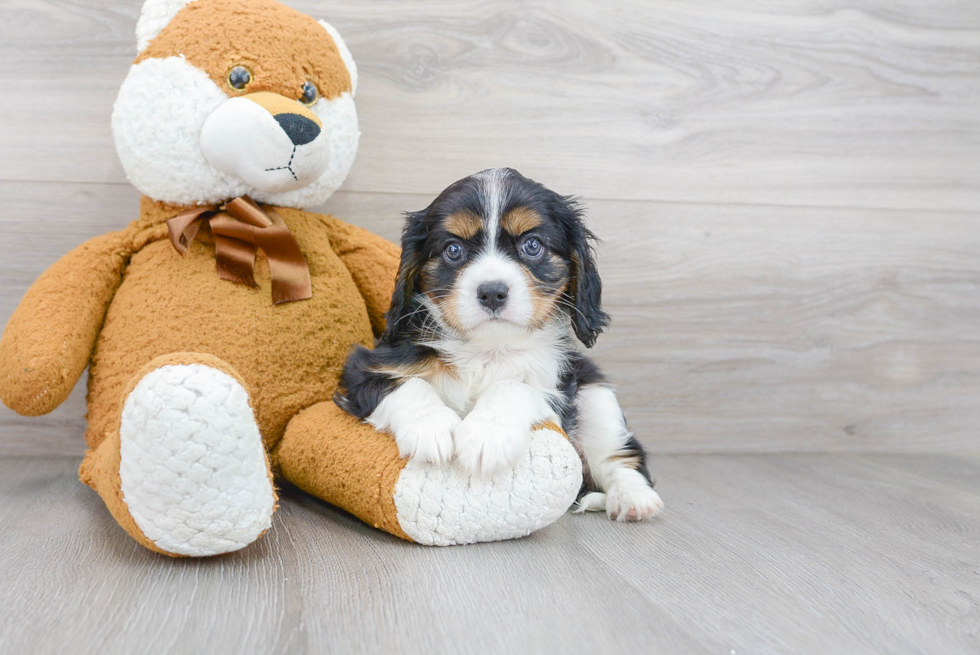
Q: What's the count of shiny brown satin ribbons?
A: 1